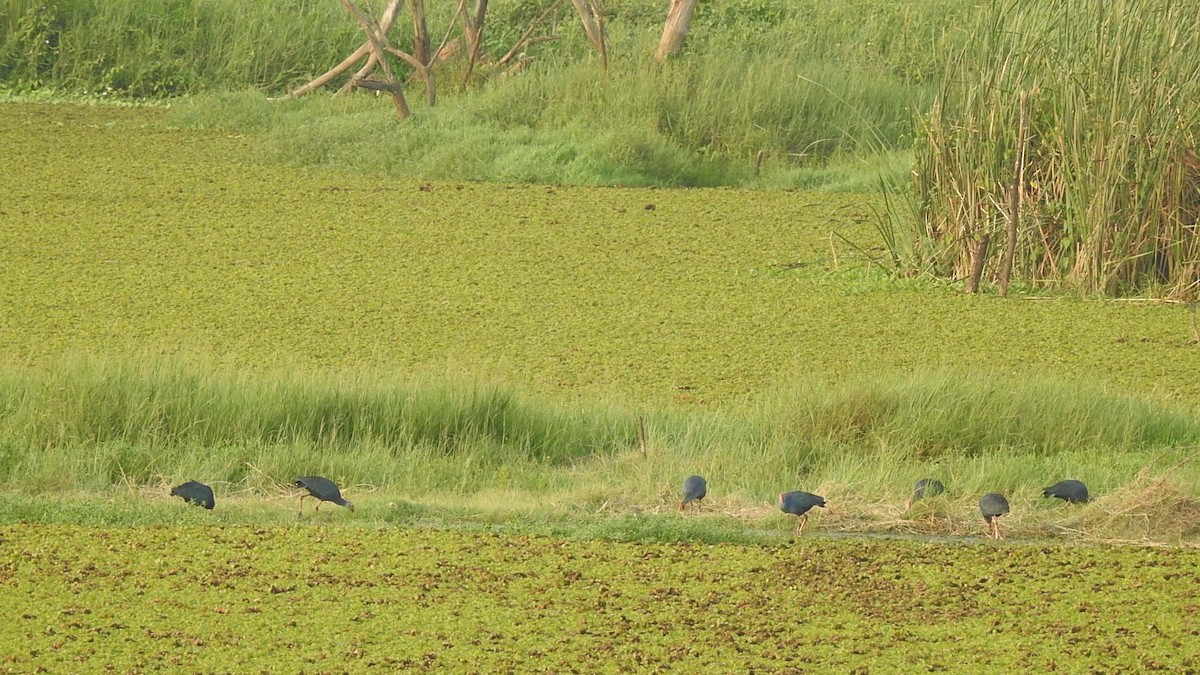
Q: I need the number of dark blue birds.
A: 7